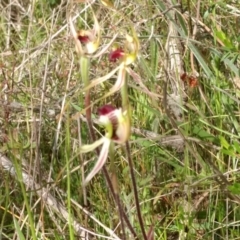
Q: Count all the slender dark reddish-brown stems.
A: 3